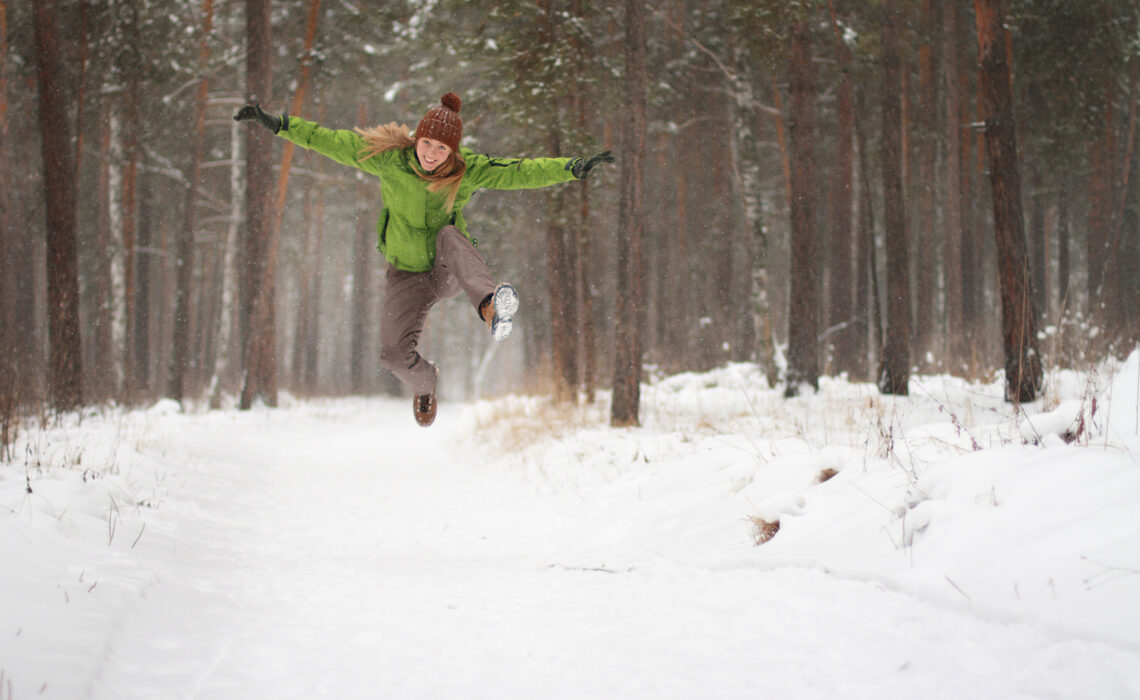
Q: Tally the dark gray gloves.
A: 2